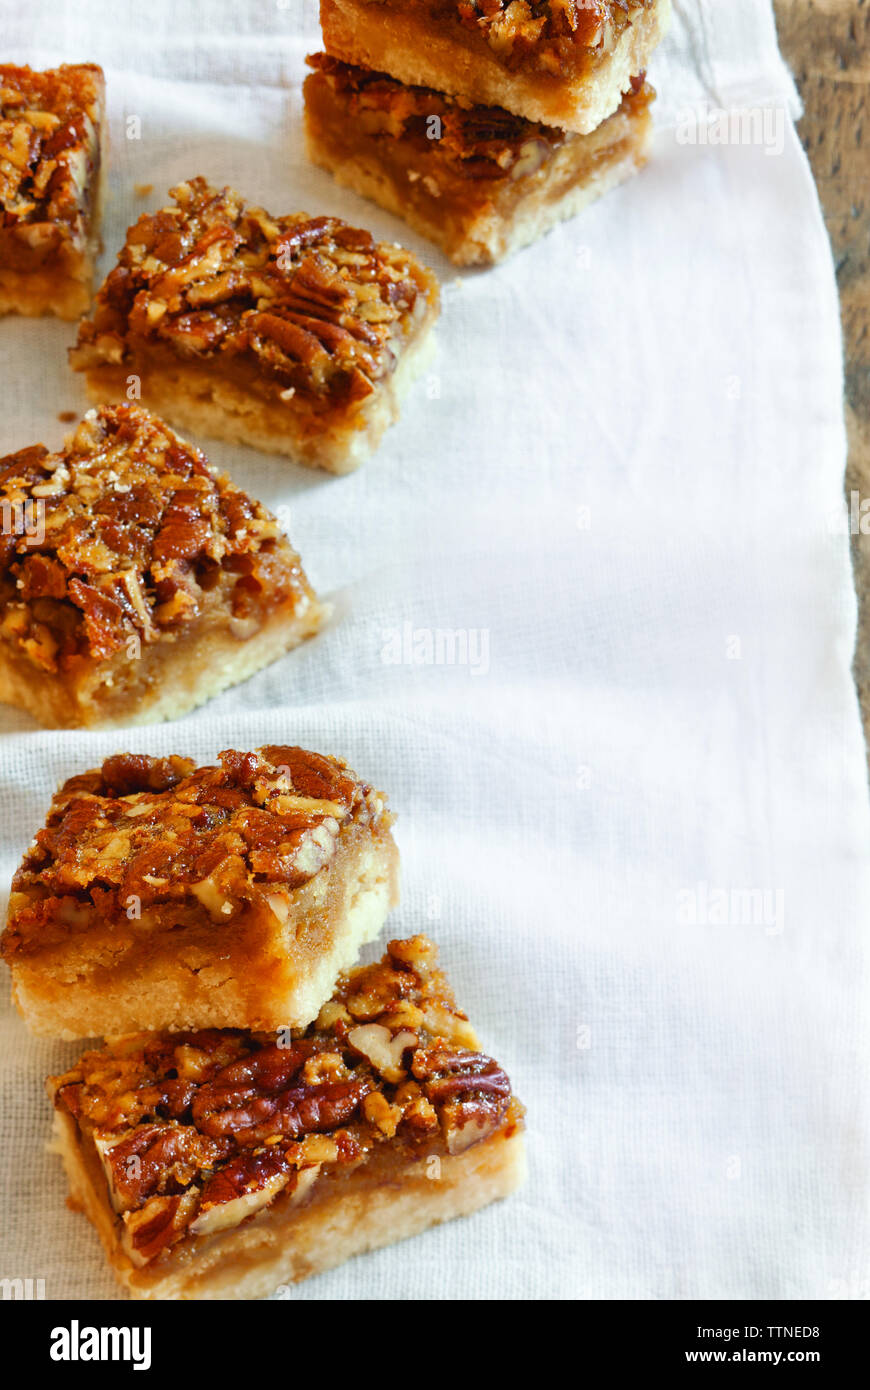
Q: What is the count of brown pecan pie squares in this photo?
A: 7